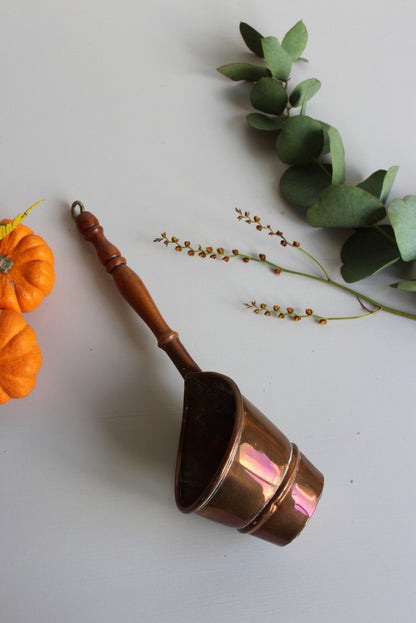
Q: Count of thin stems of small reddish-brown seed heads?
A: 3